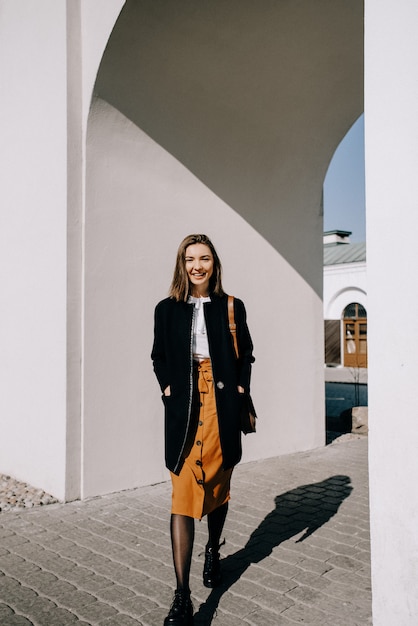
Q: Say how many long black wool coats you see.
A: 1